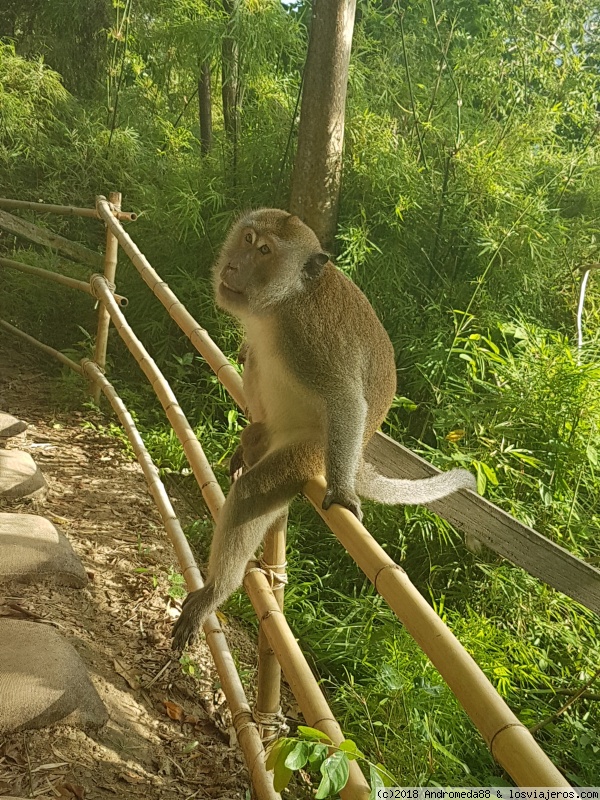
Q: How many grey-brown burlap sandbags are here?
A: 4